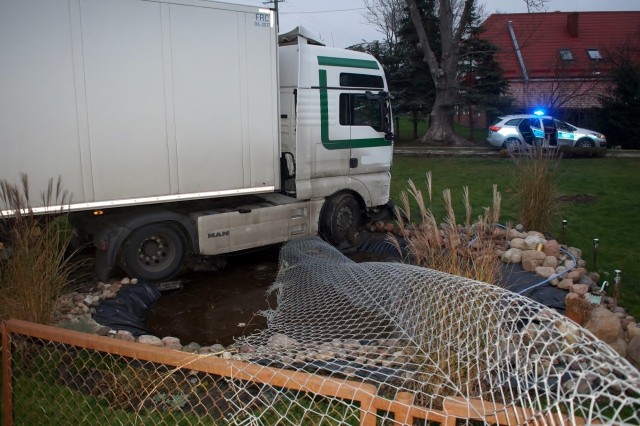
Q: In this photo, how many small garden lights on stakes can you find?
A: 3